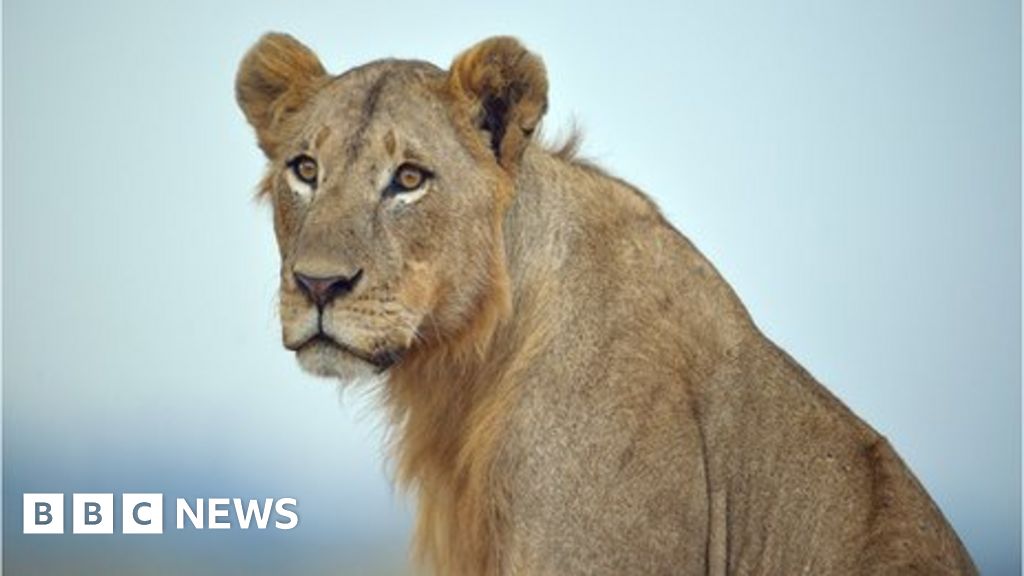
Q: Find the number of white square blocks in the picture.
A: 3